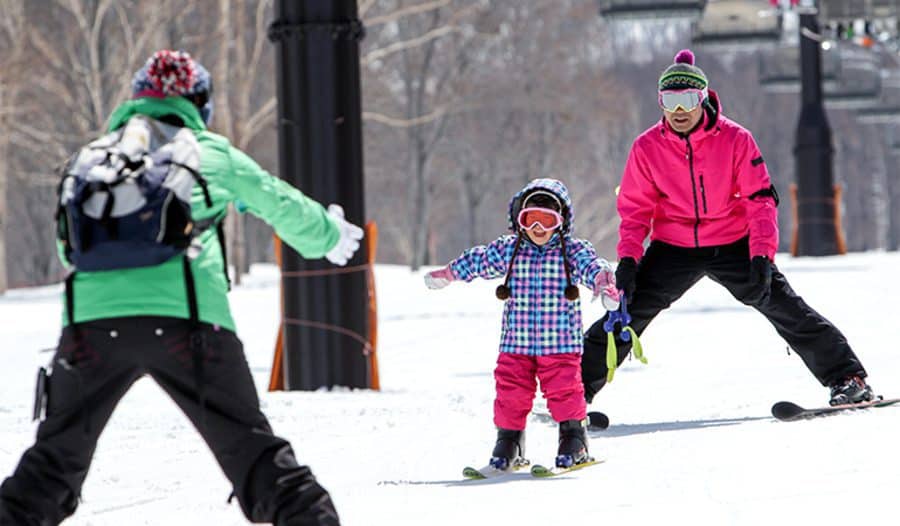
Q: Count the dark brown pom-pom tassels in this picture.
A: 2